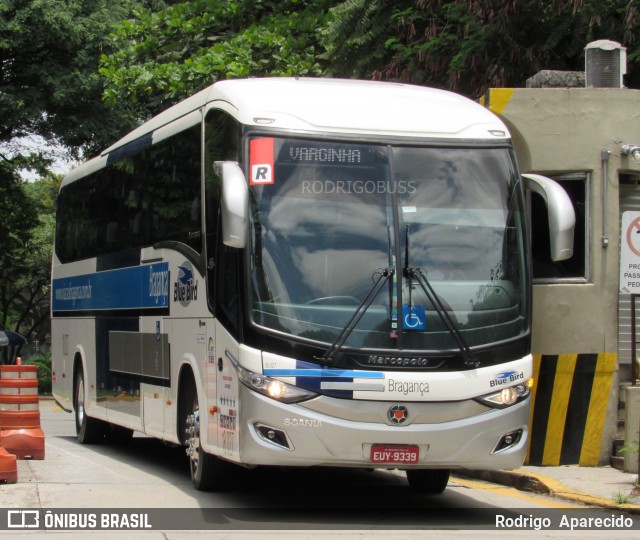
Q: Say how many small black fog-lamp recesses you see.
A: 2